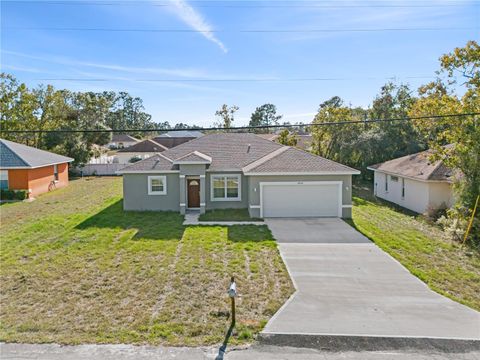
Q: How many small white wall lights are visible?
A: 2